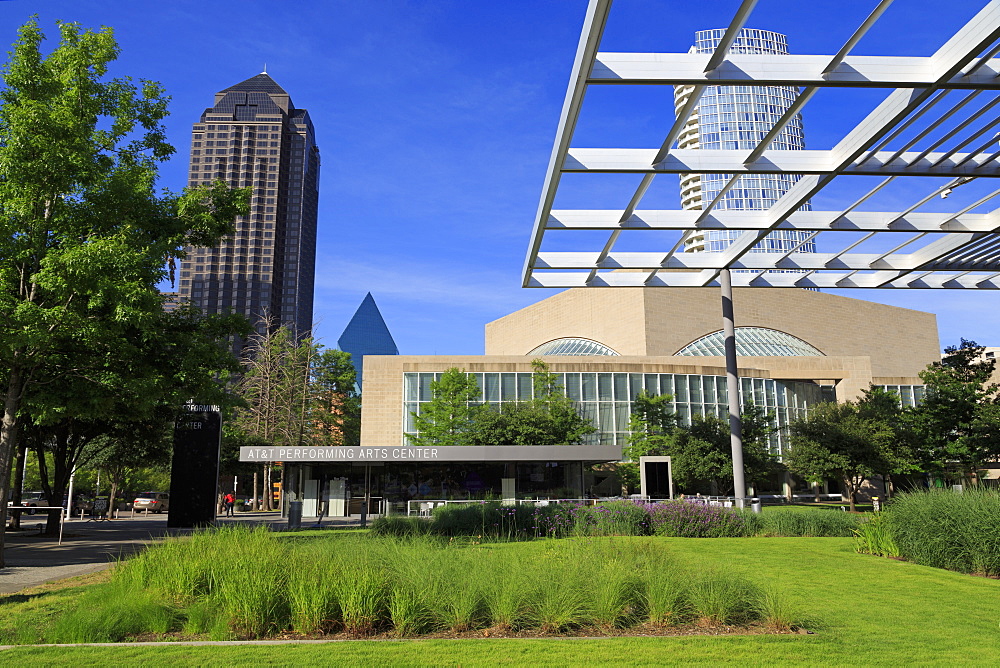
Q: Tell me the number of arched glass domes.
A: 2